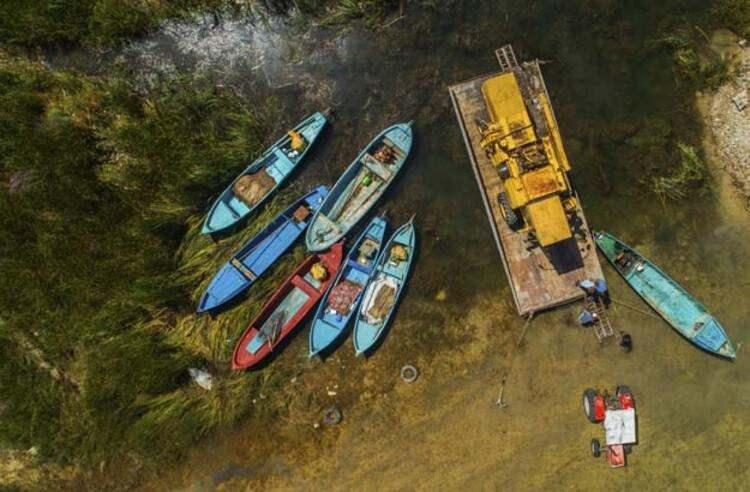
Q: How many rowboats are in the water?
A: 7